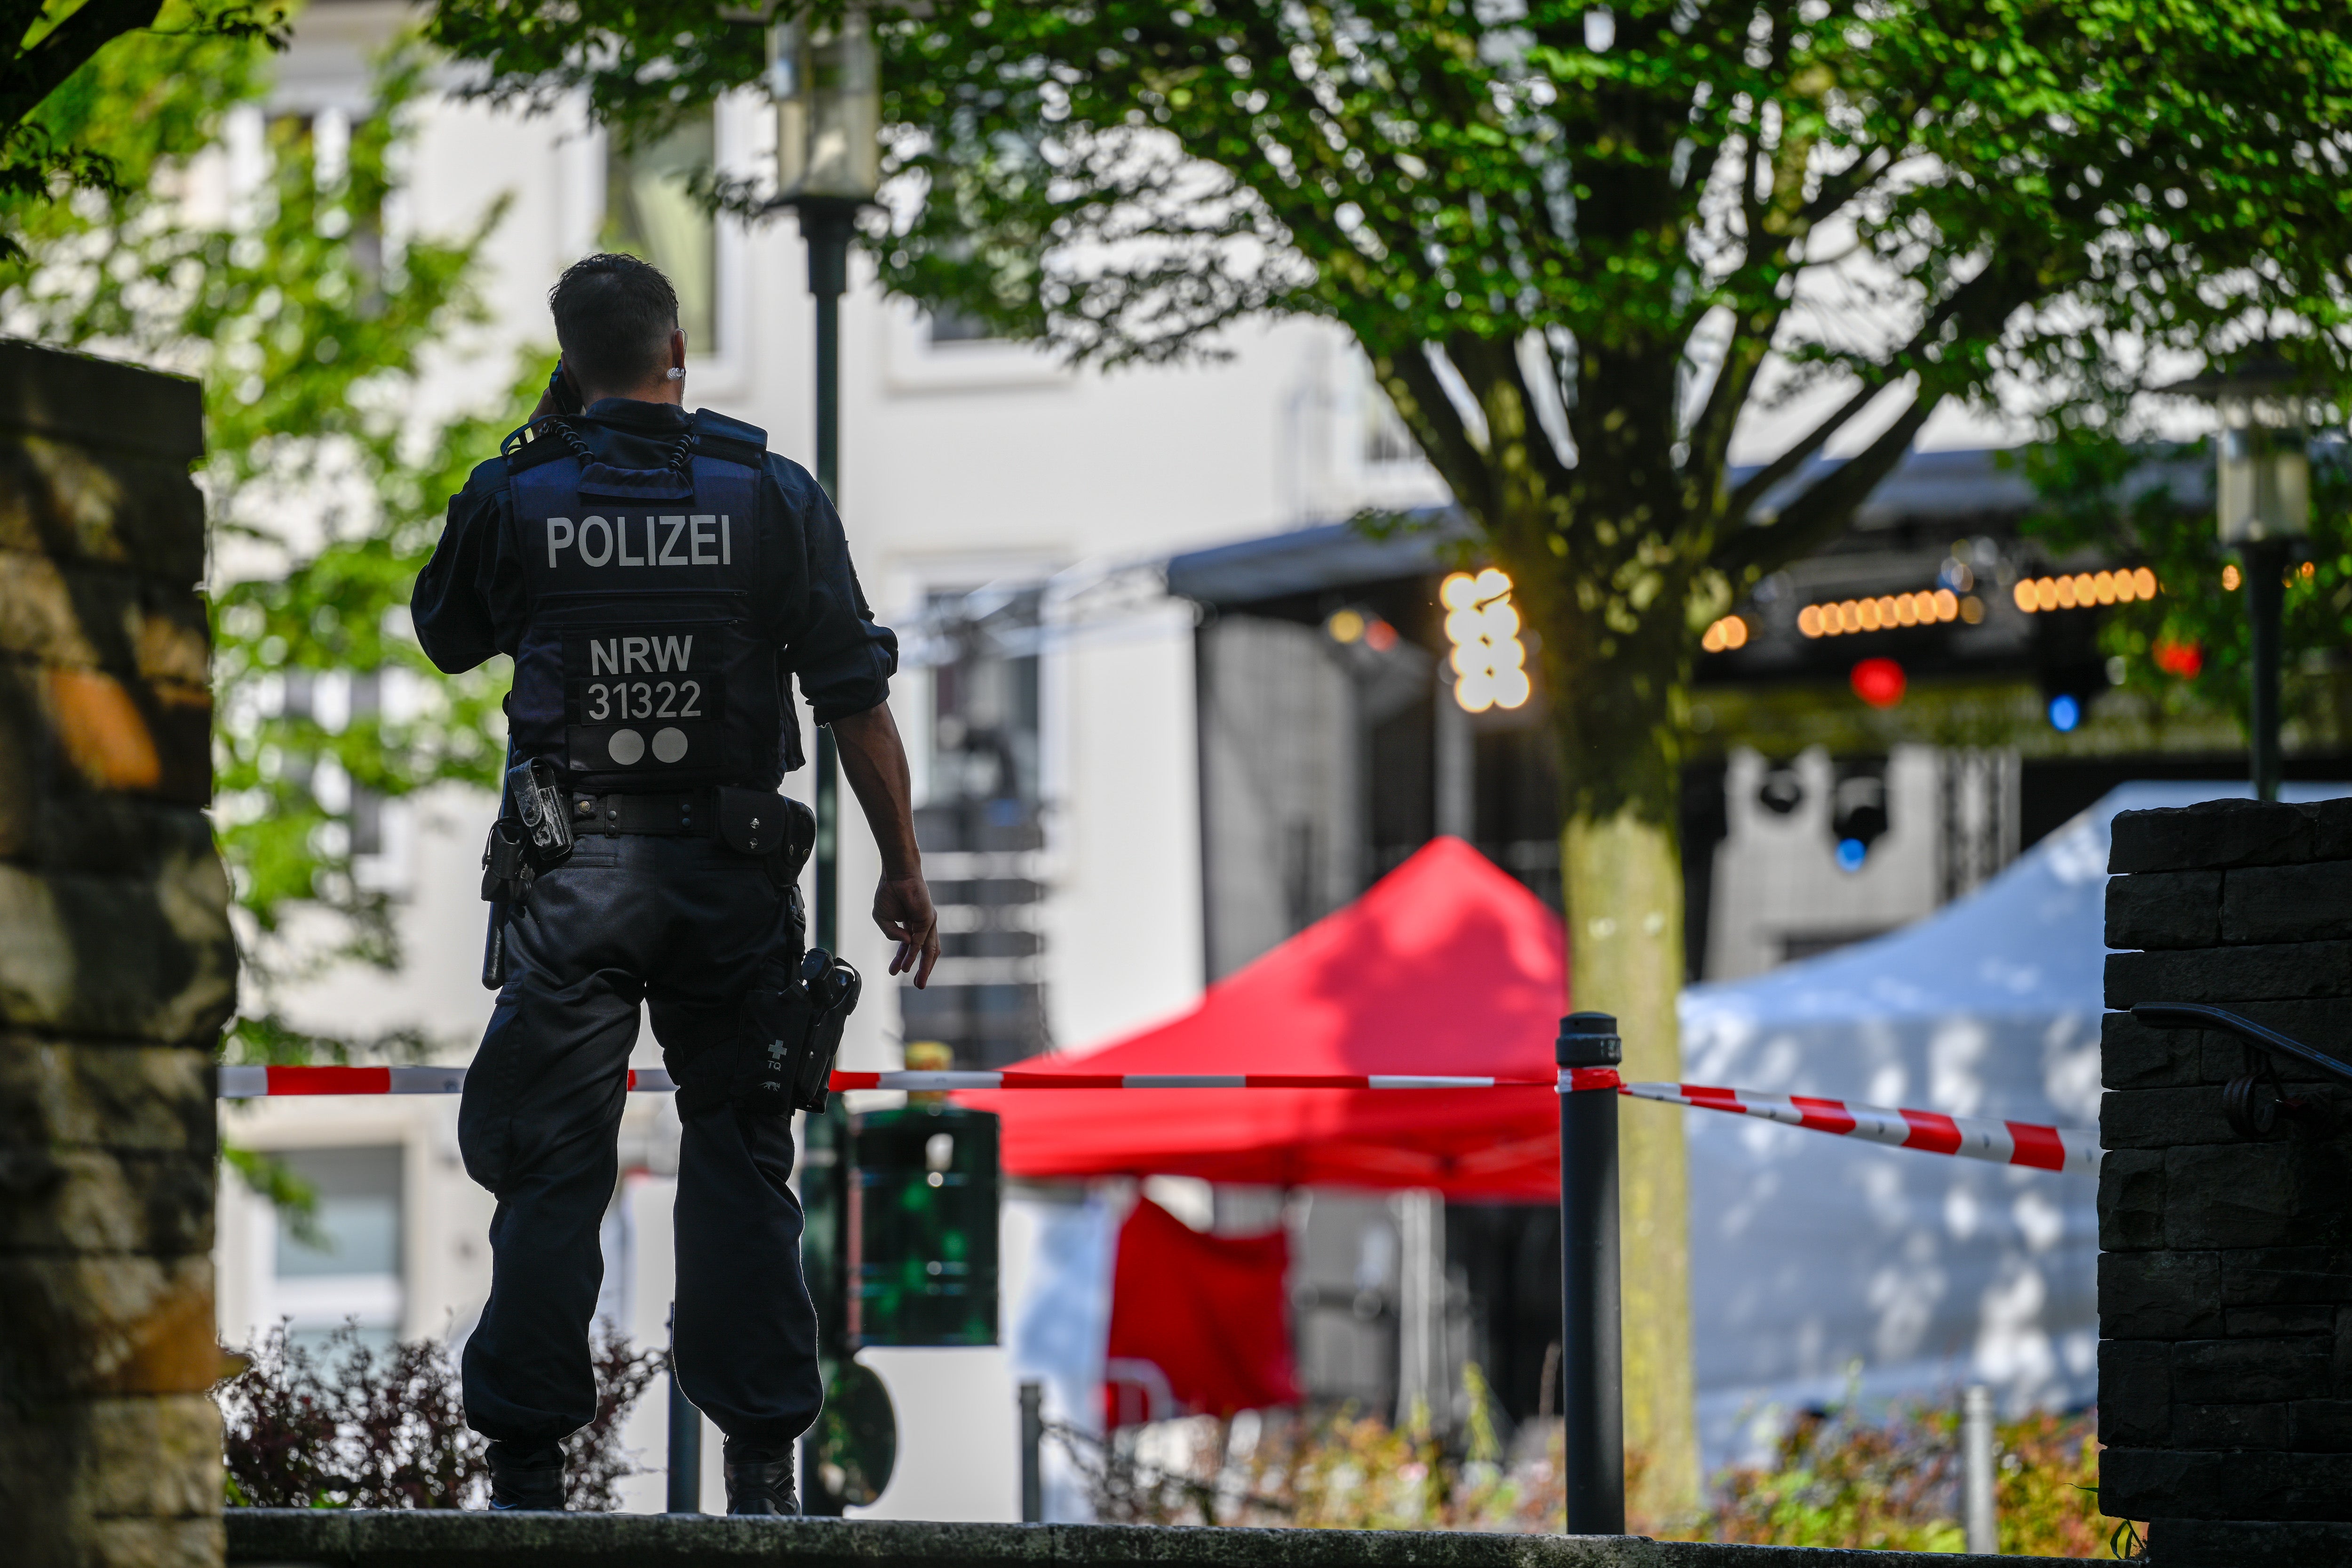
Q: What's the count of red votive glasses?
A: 0